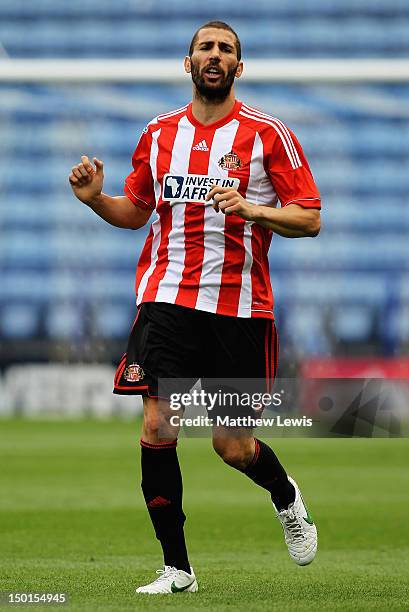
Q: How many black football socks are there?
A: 2